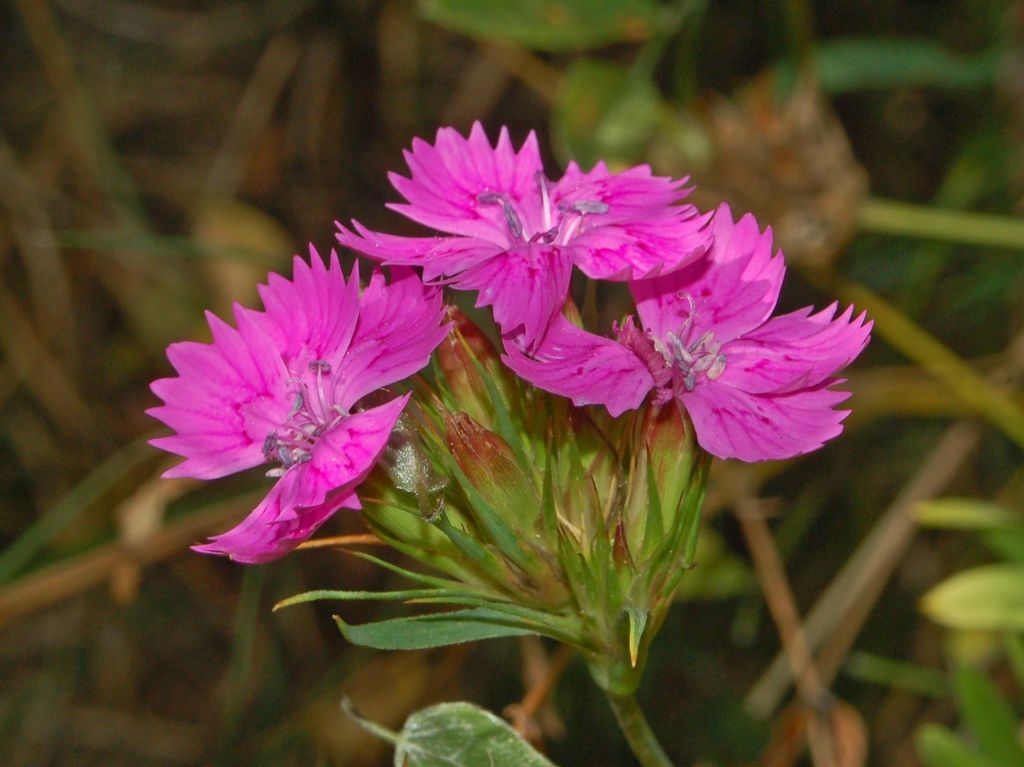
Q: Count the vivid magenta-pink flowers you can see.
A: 3